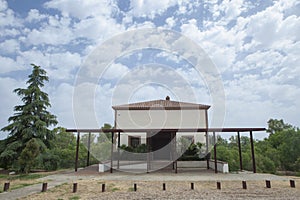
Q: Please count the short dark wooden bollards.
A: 11